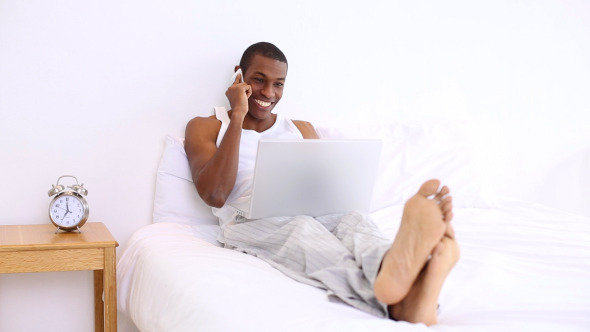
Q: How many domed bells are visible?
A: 2